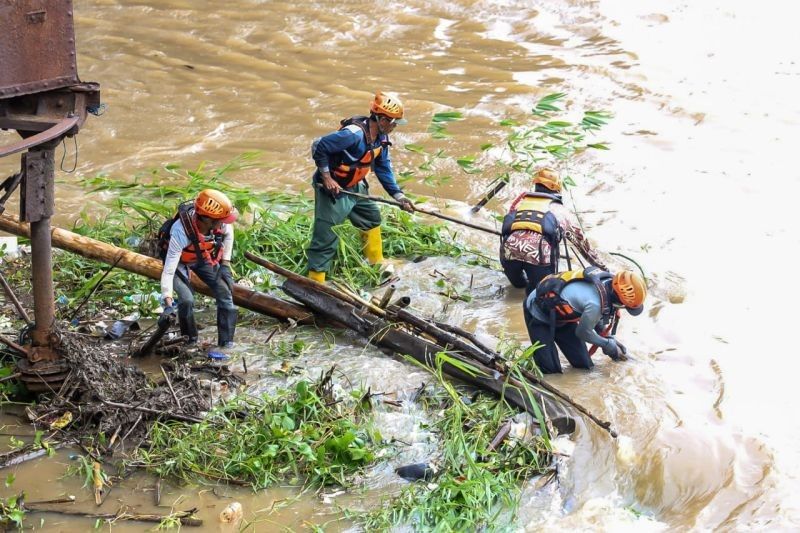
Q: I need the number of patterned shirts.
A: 1